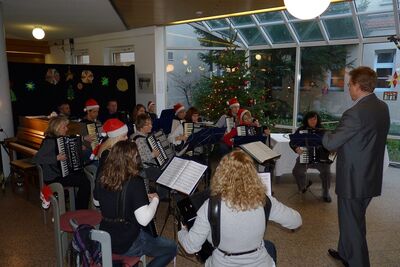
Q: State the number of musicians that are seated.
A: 15